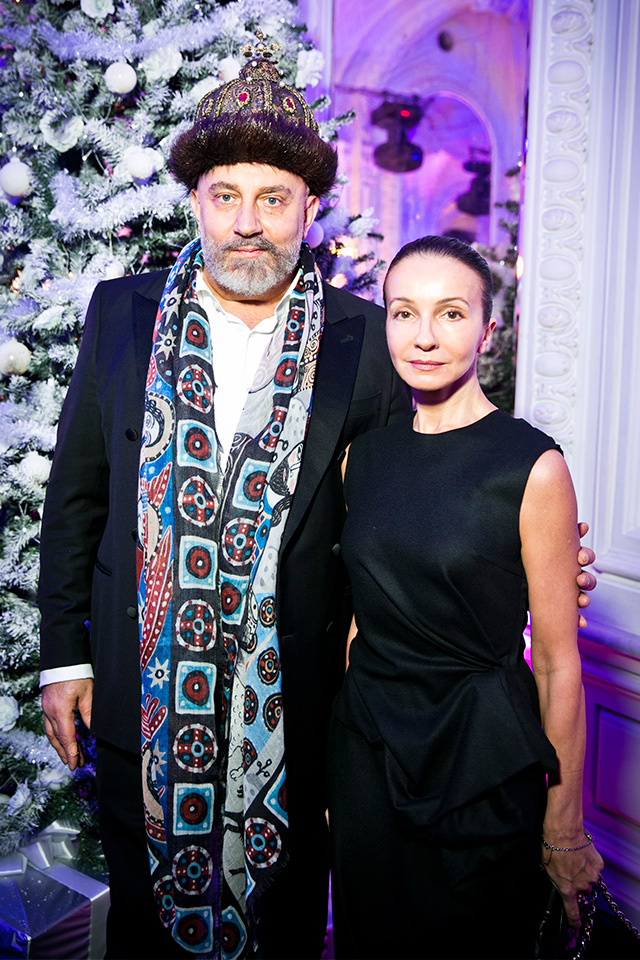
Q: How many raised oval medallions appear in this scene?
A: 9